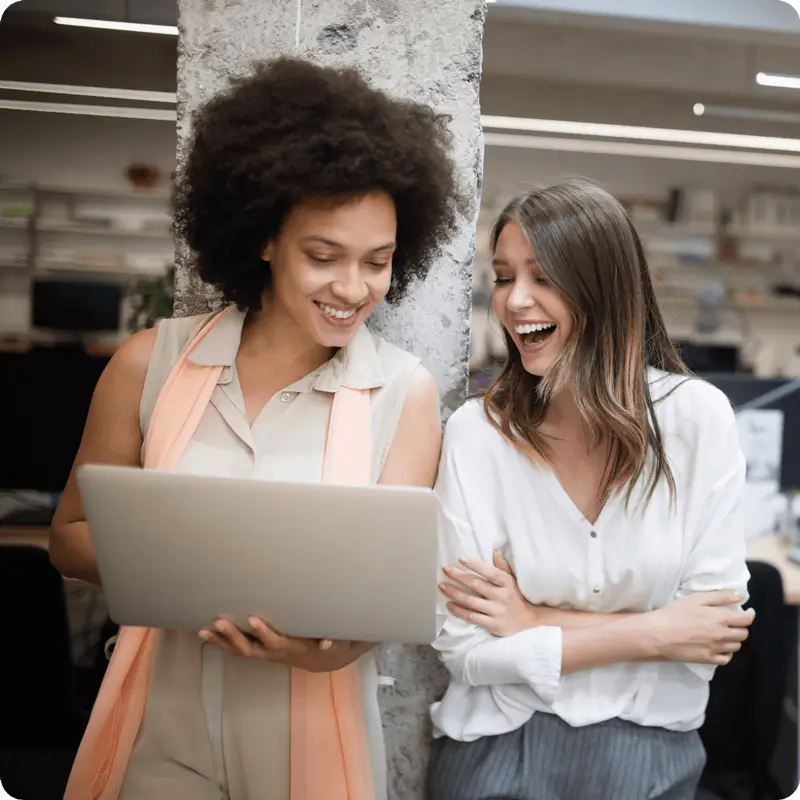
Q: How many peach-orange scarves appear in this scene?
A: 1